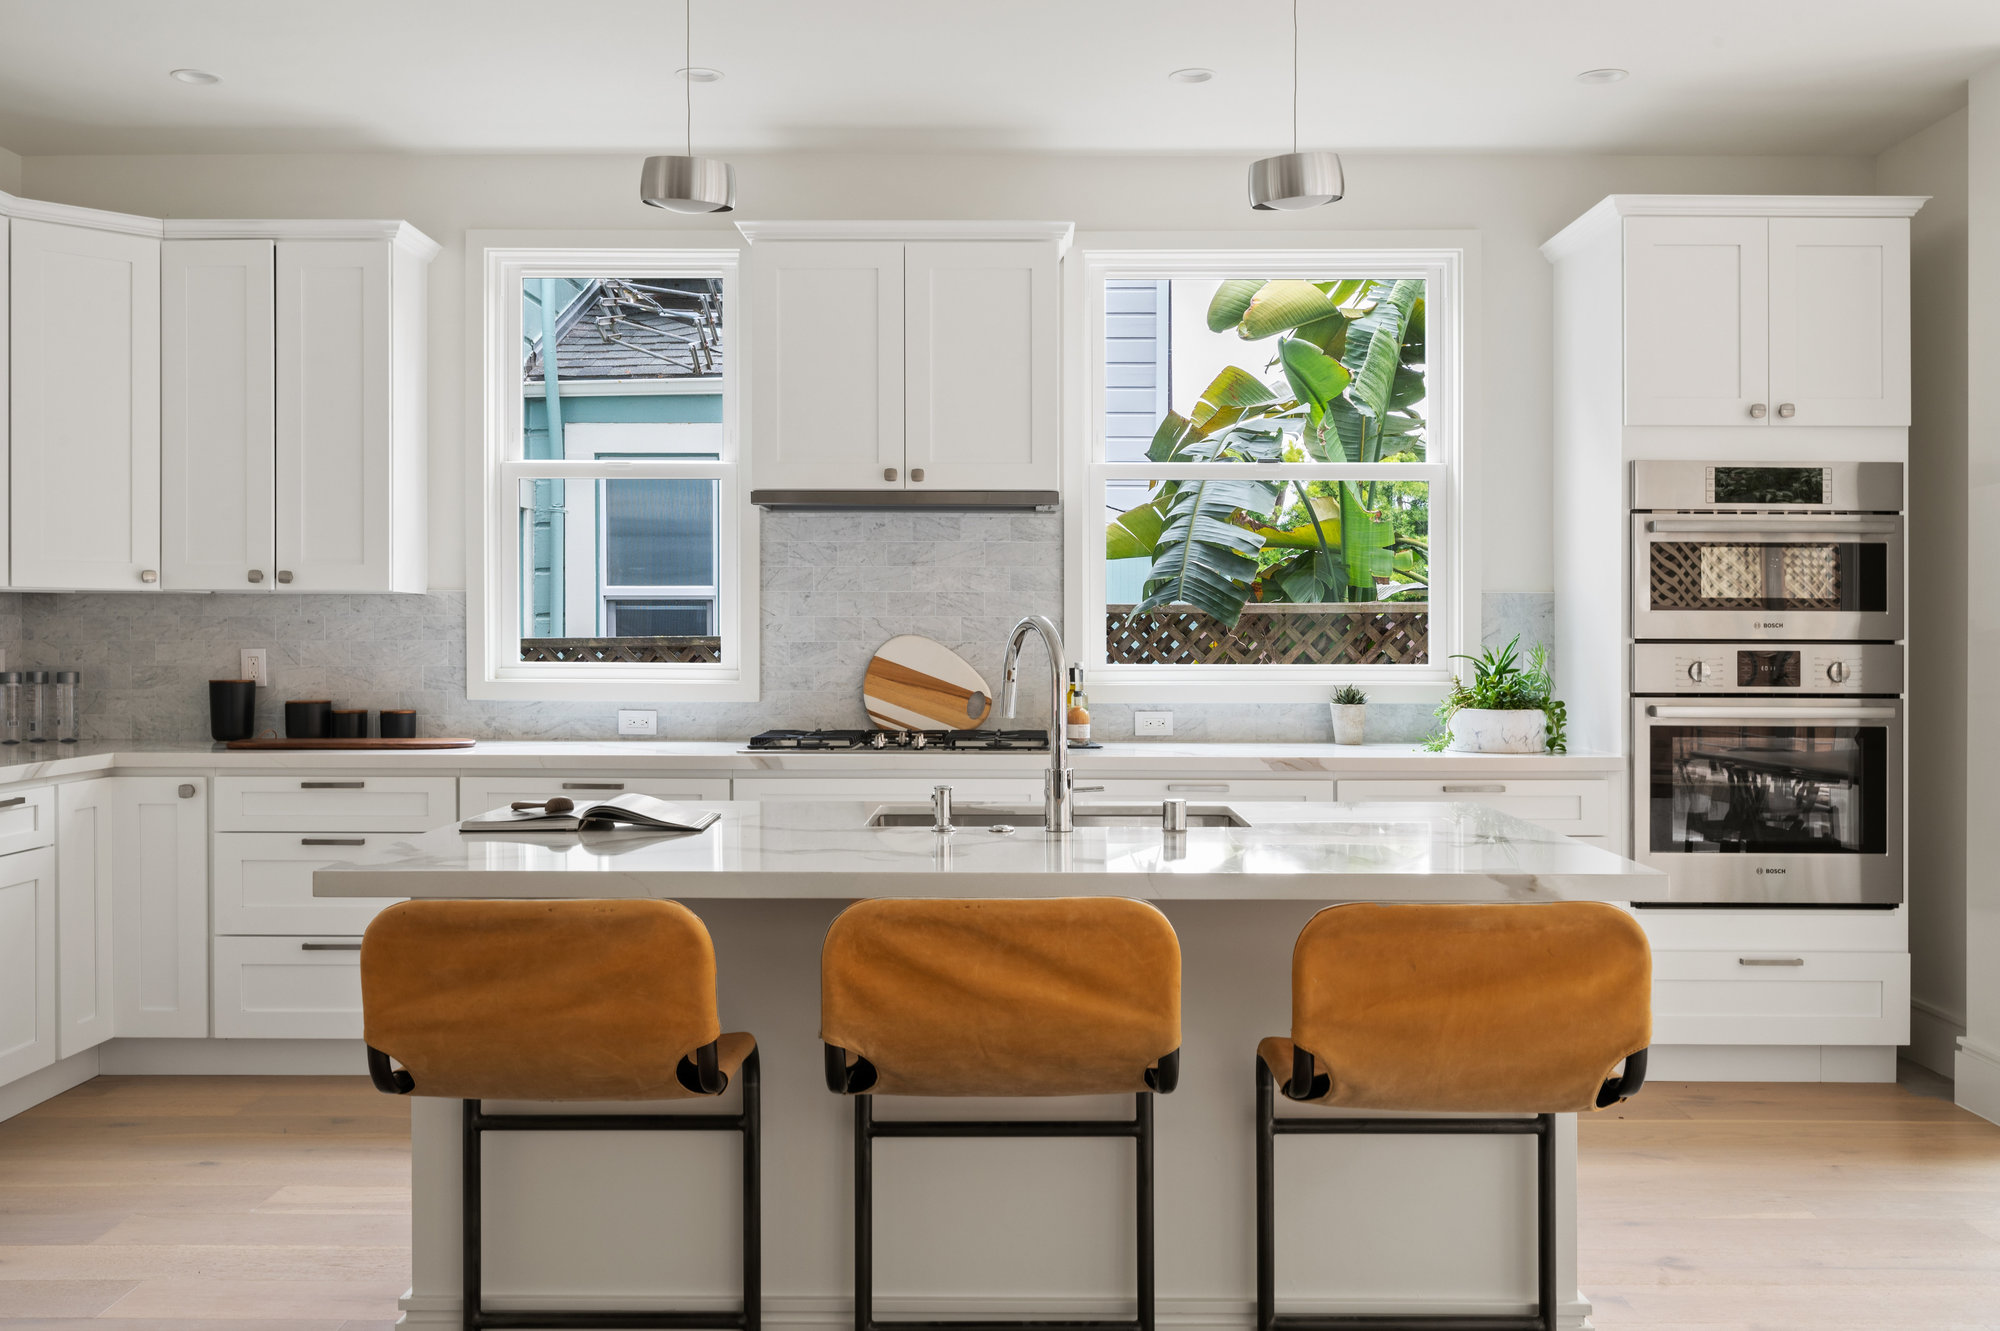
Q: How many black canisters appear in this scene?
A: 4